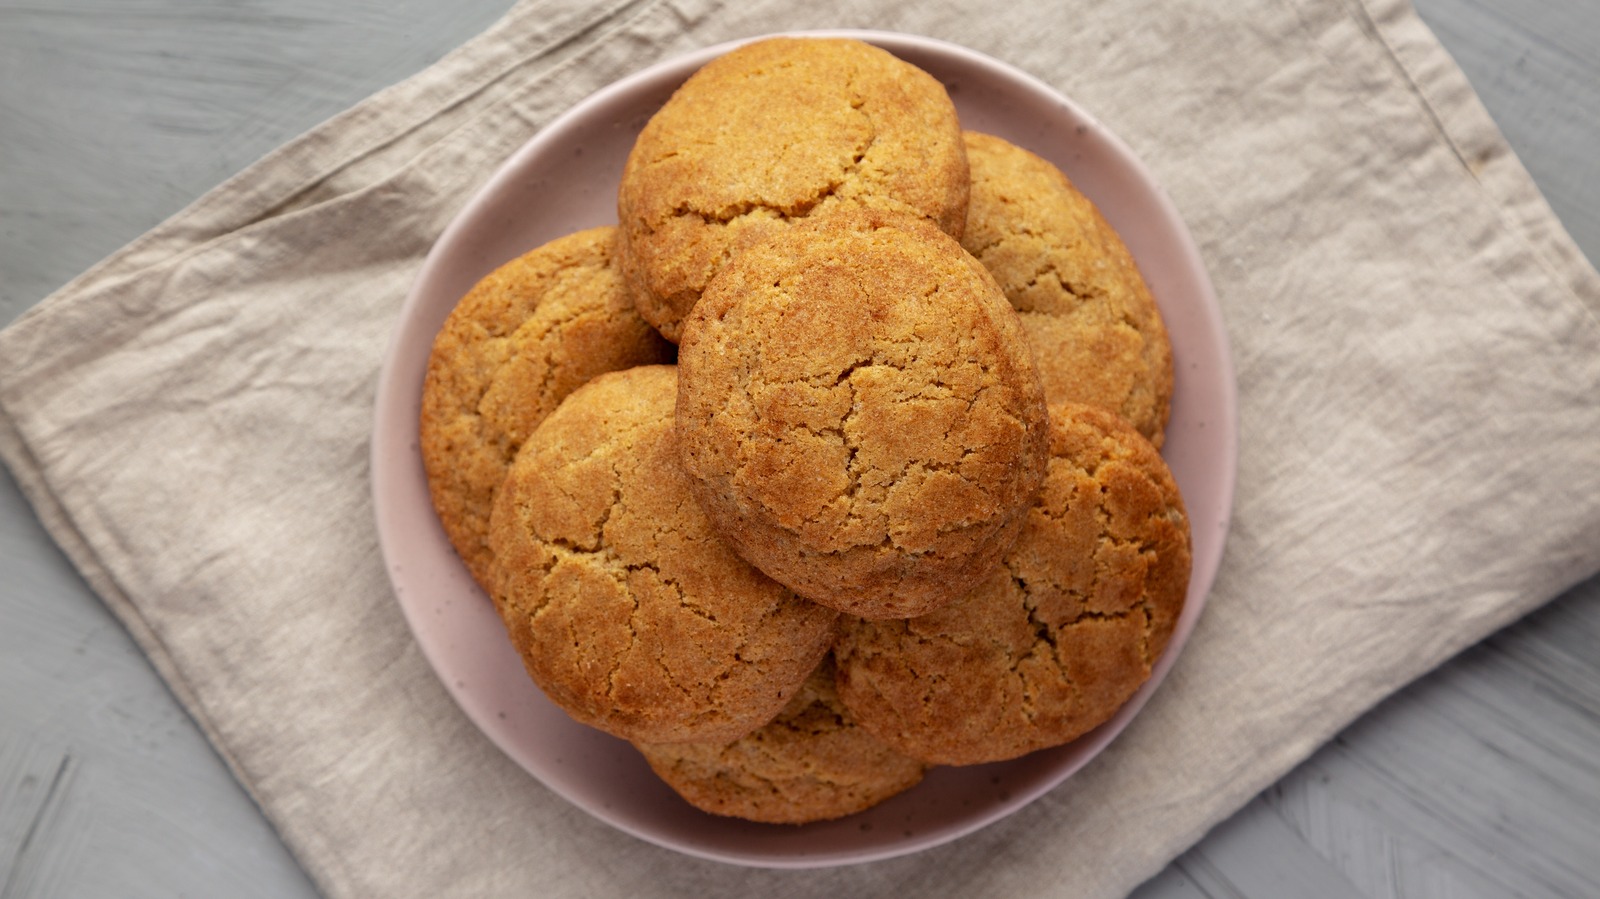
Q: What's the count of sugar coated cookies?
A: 7